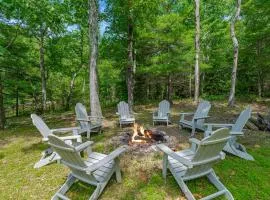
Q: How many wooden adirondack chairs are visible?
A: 8